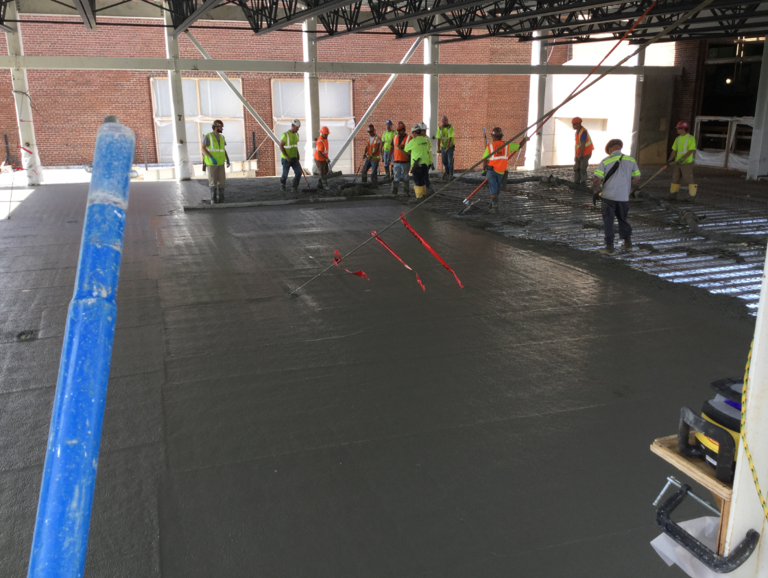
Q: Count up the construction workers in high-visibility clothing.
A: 13